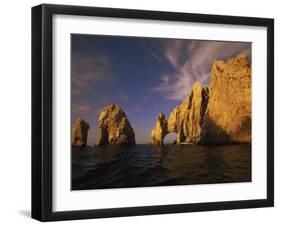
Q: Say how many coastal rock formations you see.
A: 3